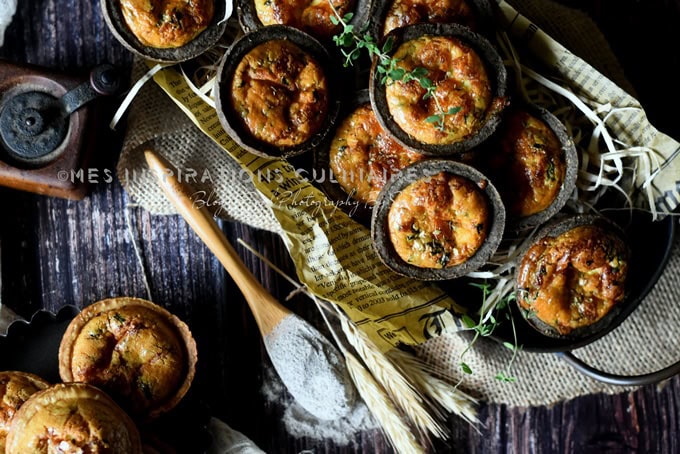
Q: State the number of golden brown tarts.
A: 12